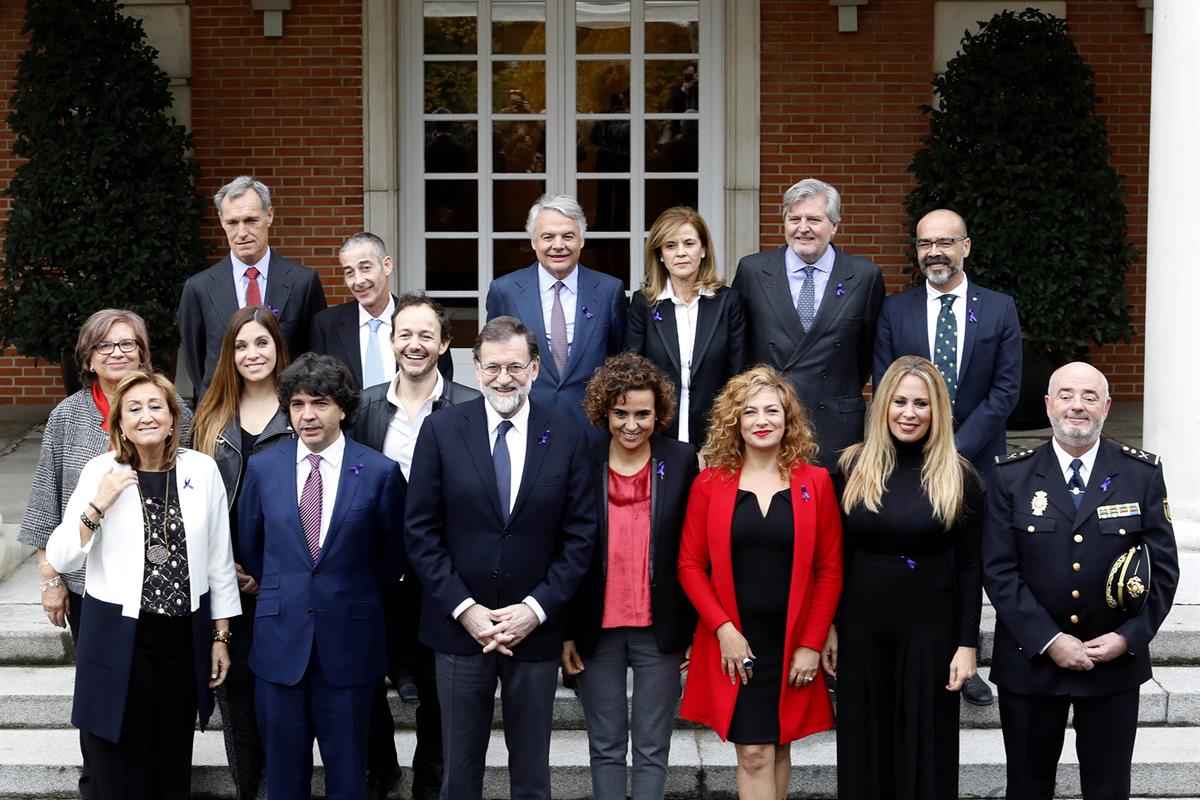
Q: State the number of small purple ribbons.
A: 12